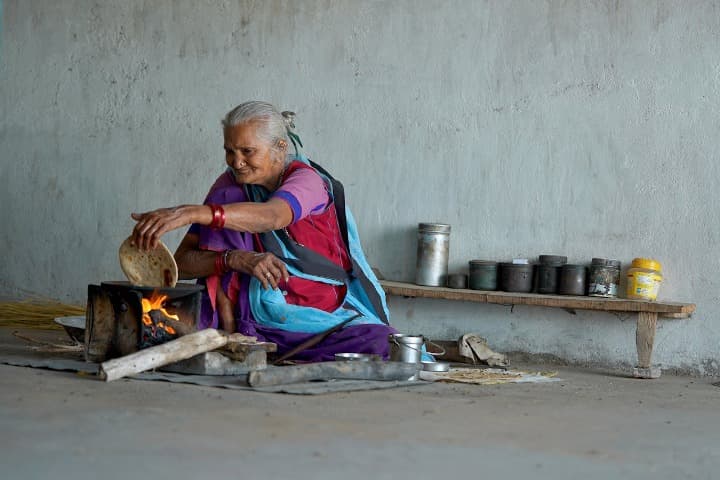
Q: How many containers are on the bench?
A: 8